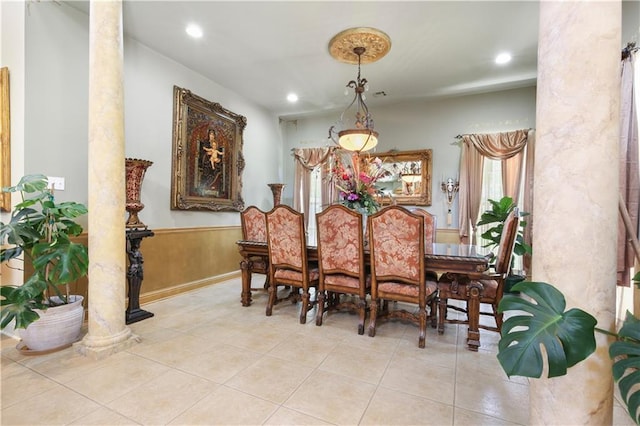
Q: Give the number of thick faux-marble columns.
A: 2